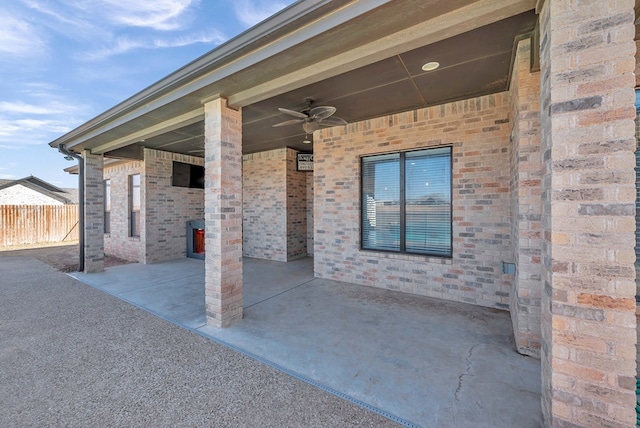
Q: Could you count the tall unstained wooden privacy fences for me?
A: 1